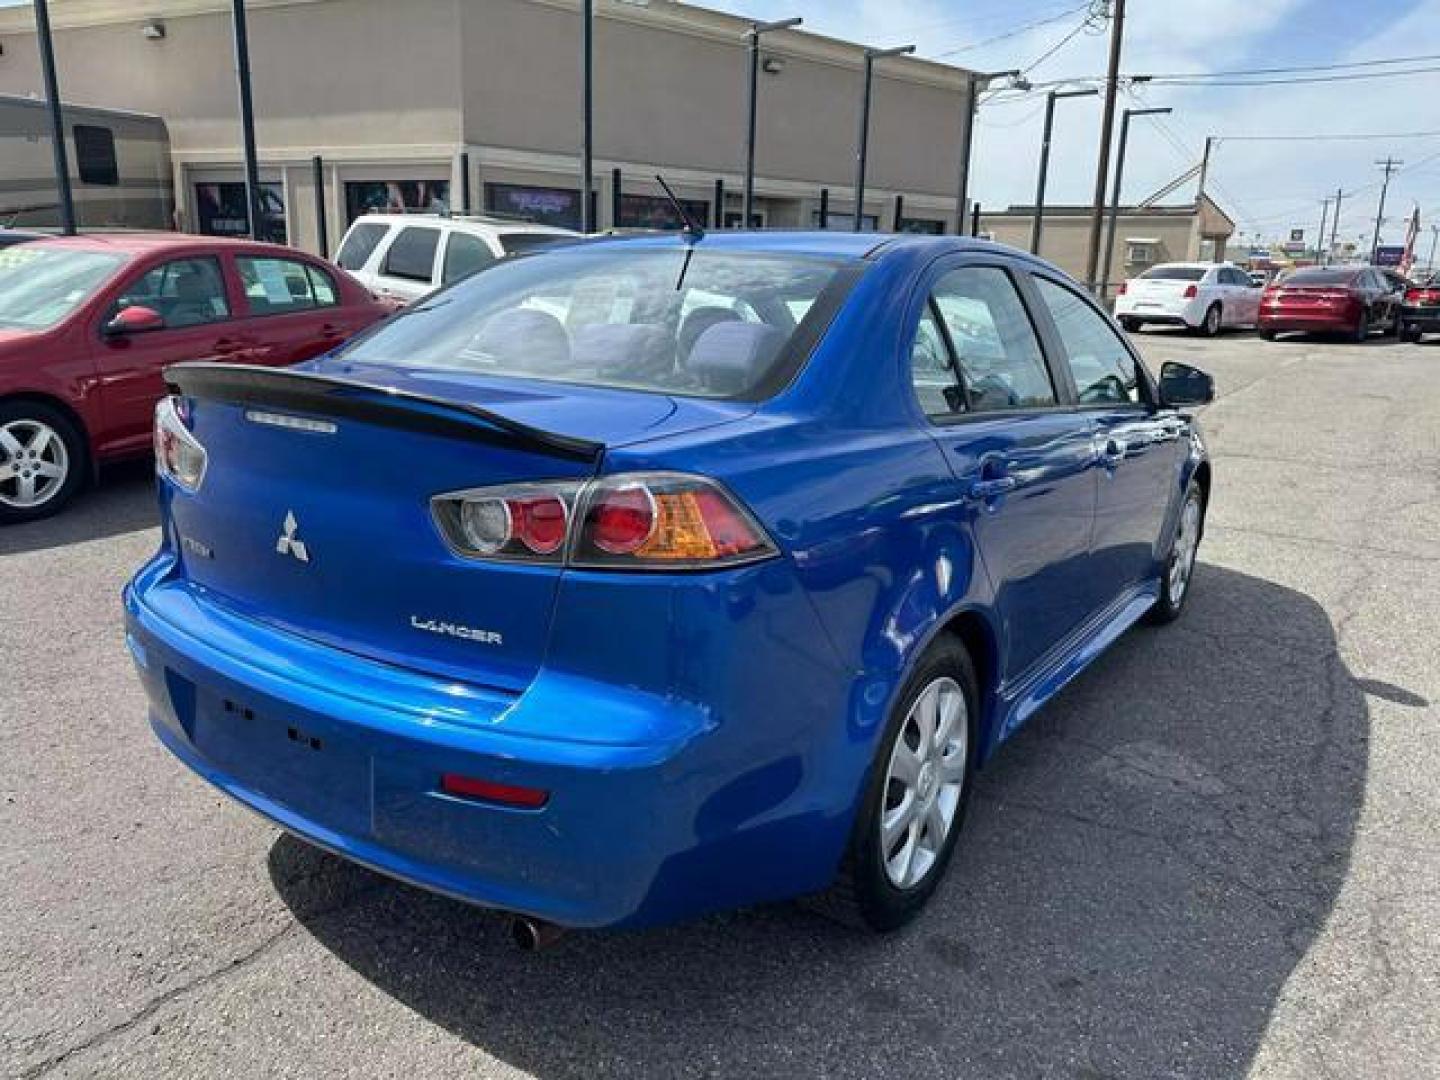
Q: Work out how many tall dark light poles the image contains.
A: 8